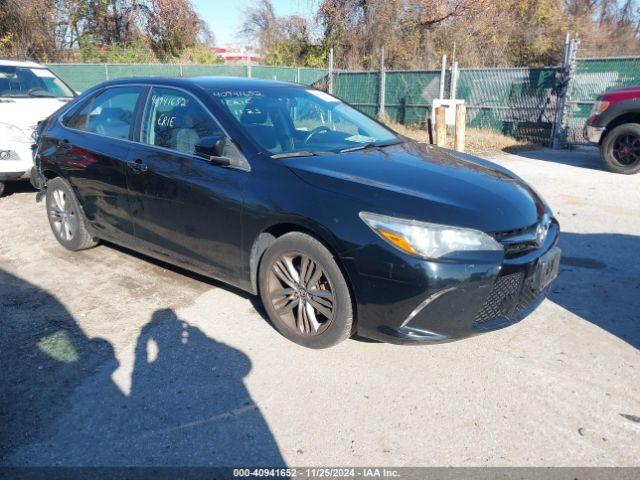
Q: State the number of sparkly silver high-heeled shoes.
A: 0